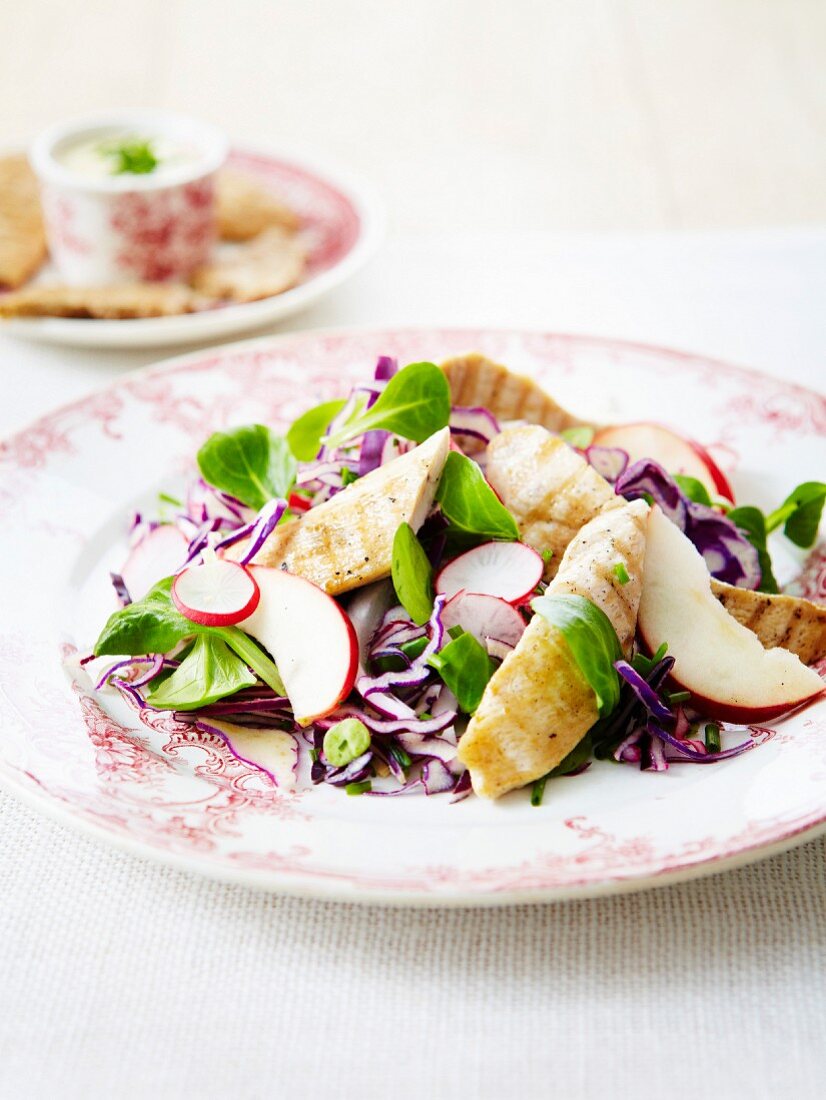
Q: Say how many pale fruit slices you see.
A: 3